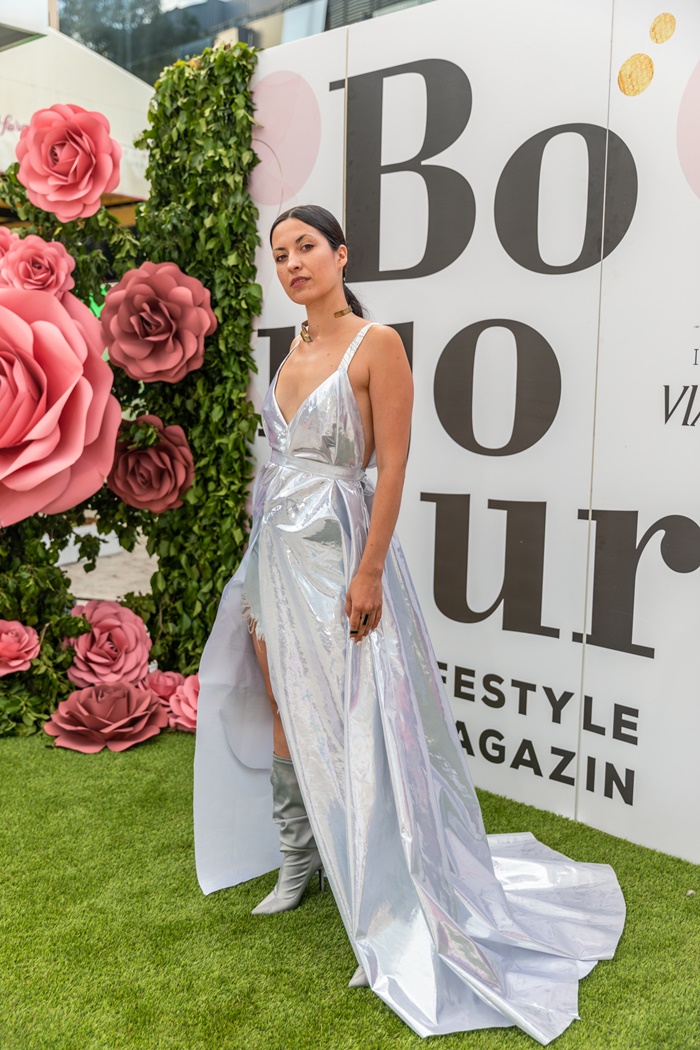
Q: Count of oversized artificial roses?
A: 11